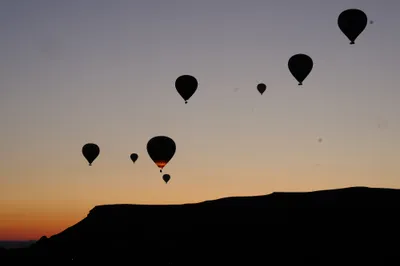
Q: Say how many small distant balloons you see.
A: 3